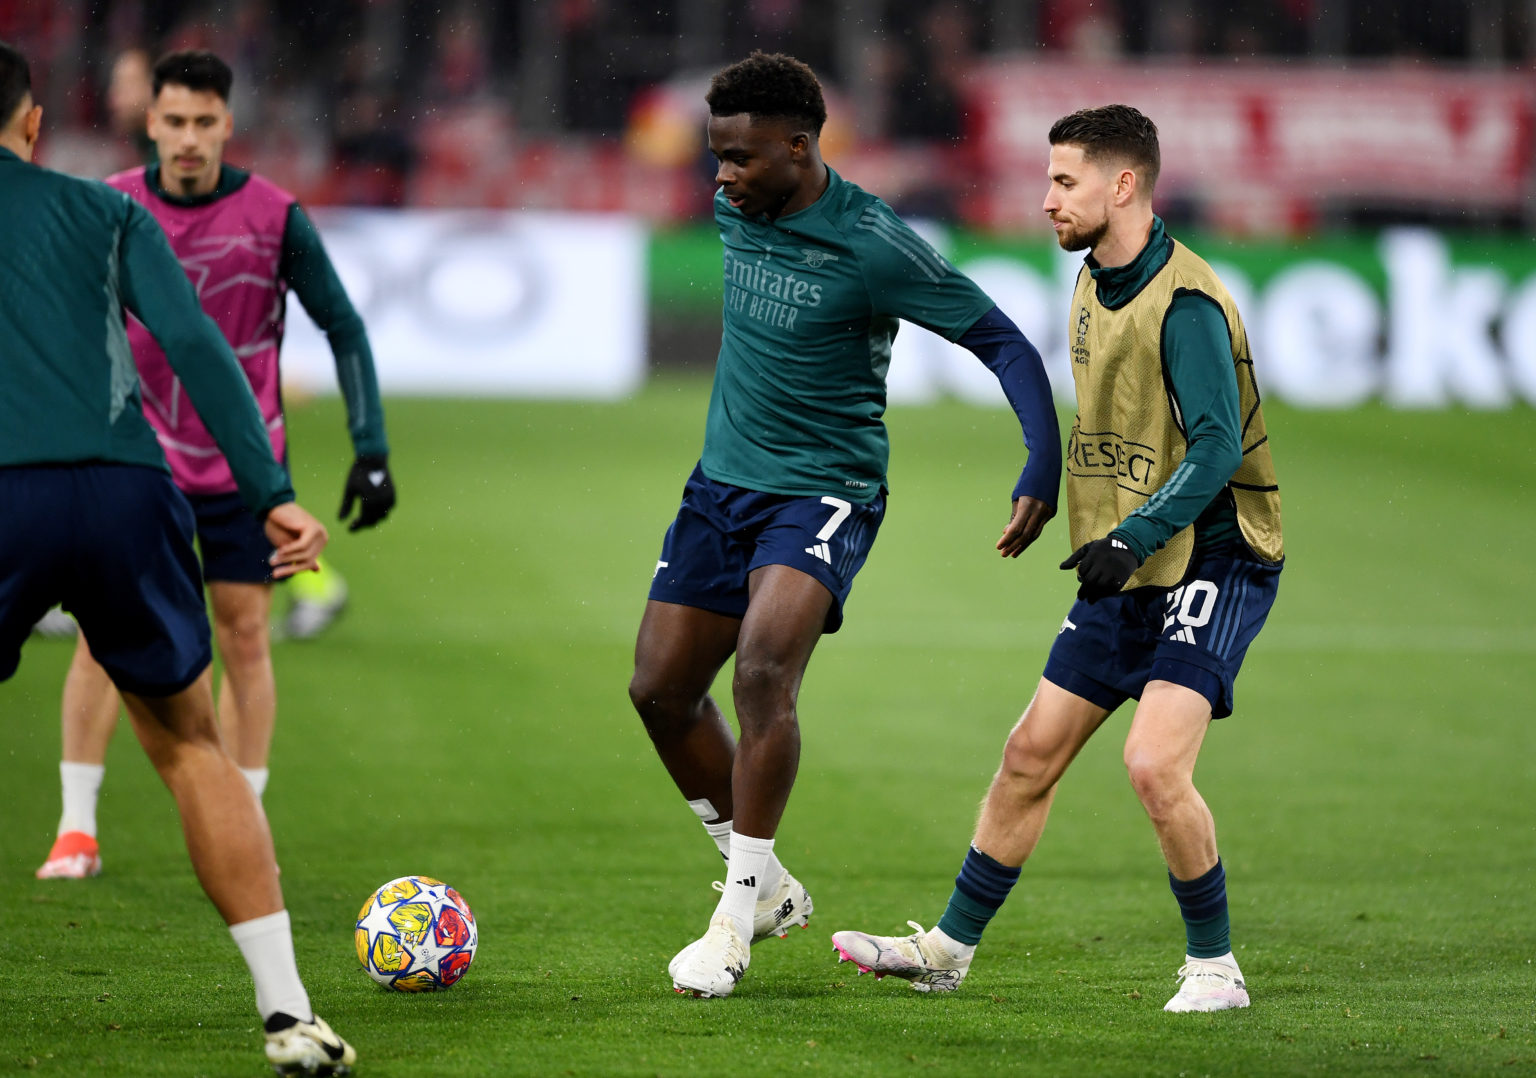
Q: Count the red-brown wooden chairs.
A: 0